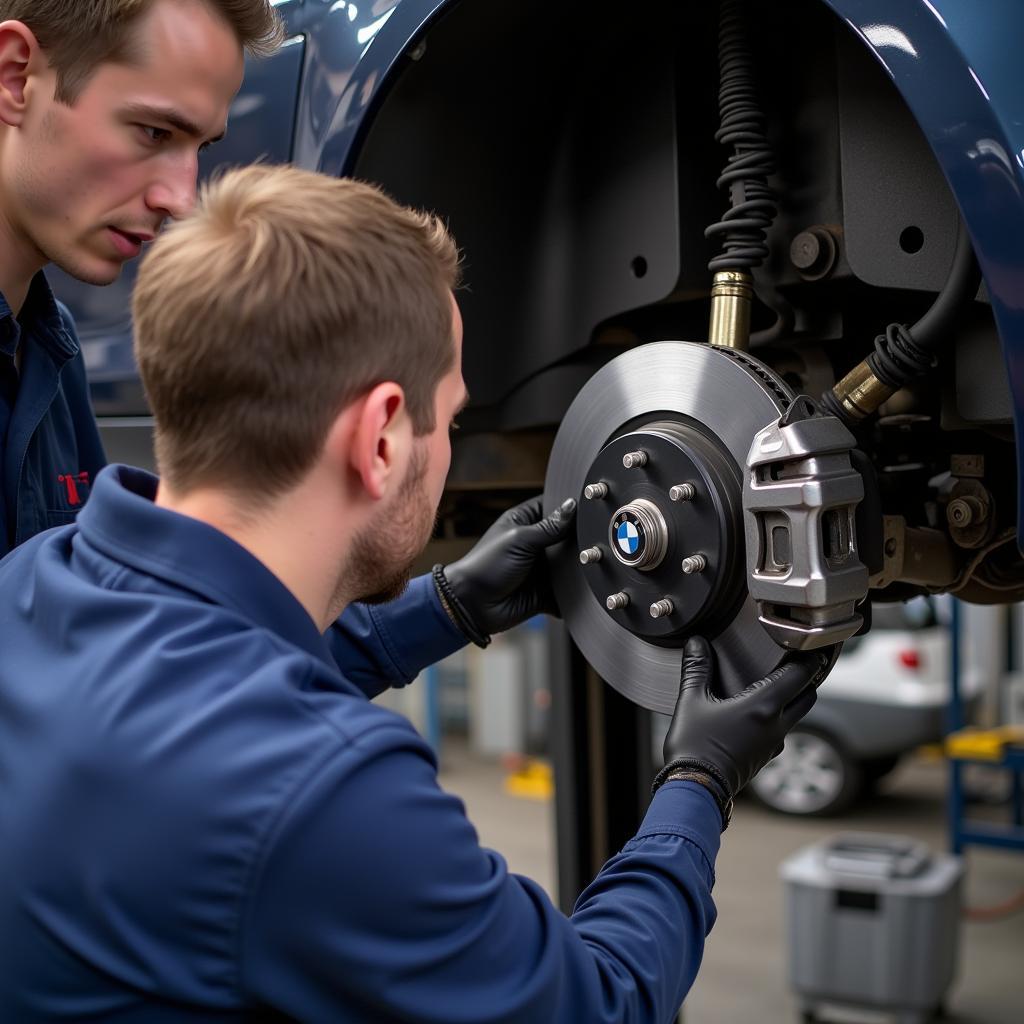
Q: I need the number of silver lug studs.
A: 7